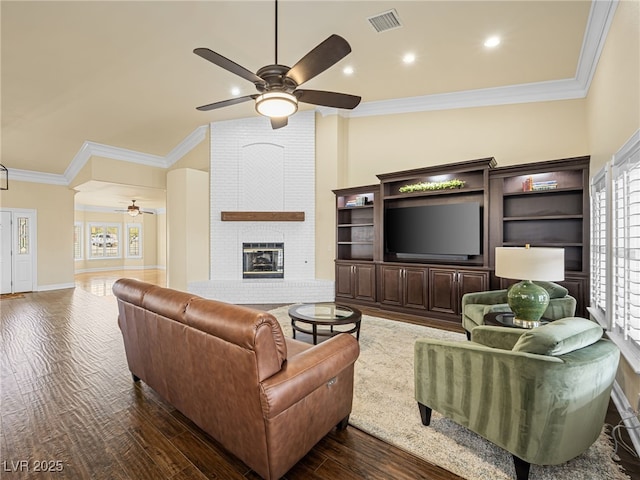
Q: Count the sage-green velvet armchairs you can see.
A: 2